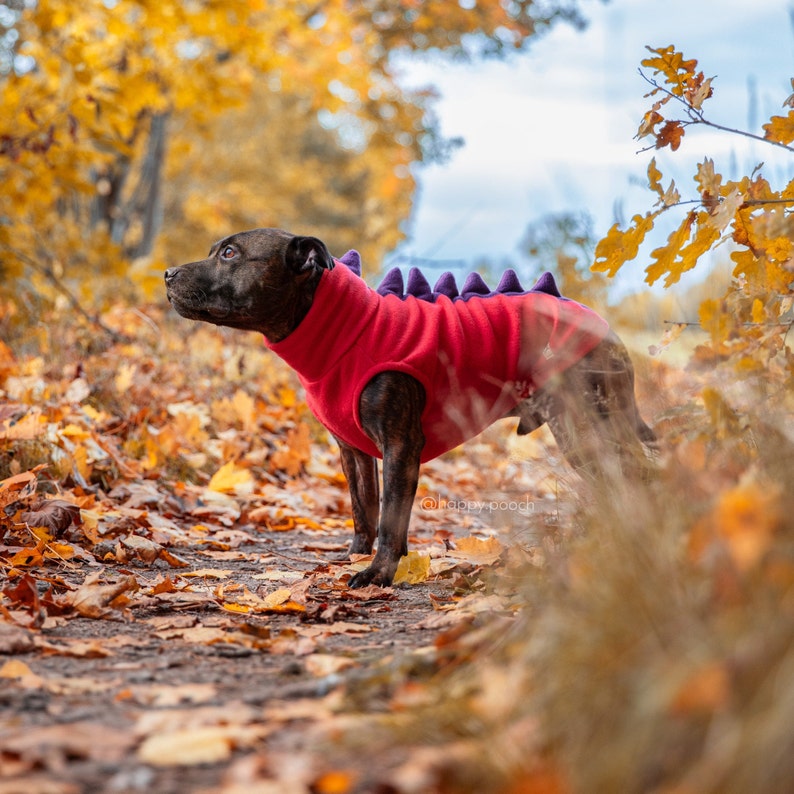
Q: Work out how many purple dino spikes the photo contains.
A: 7